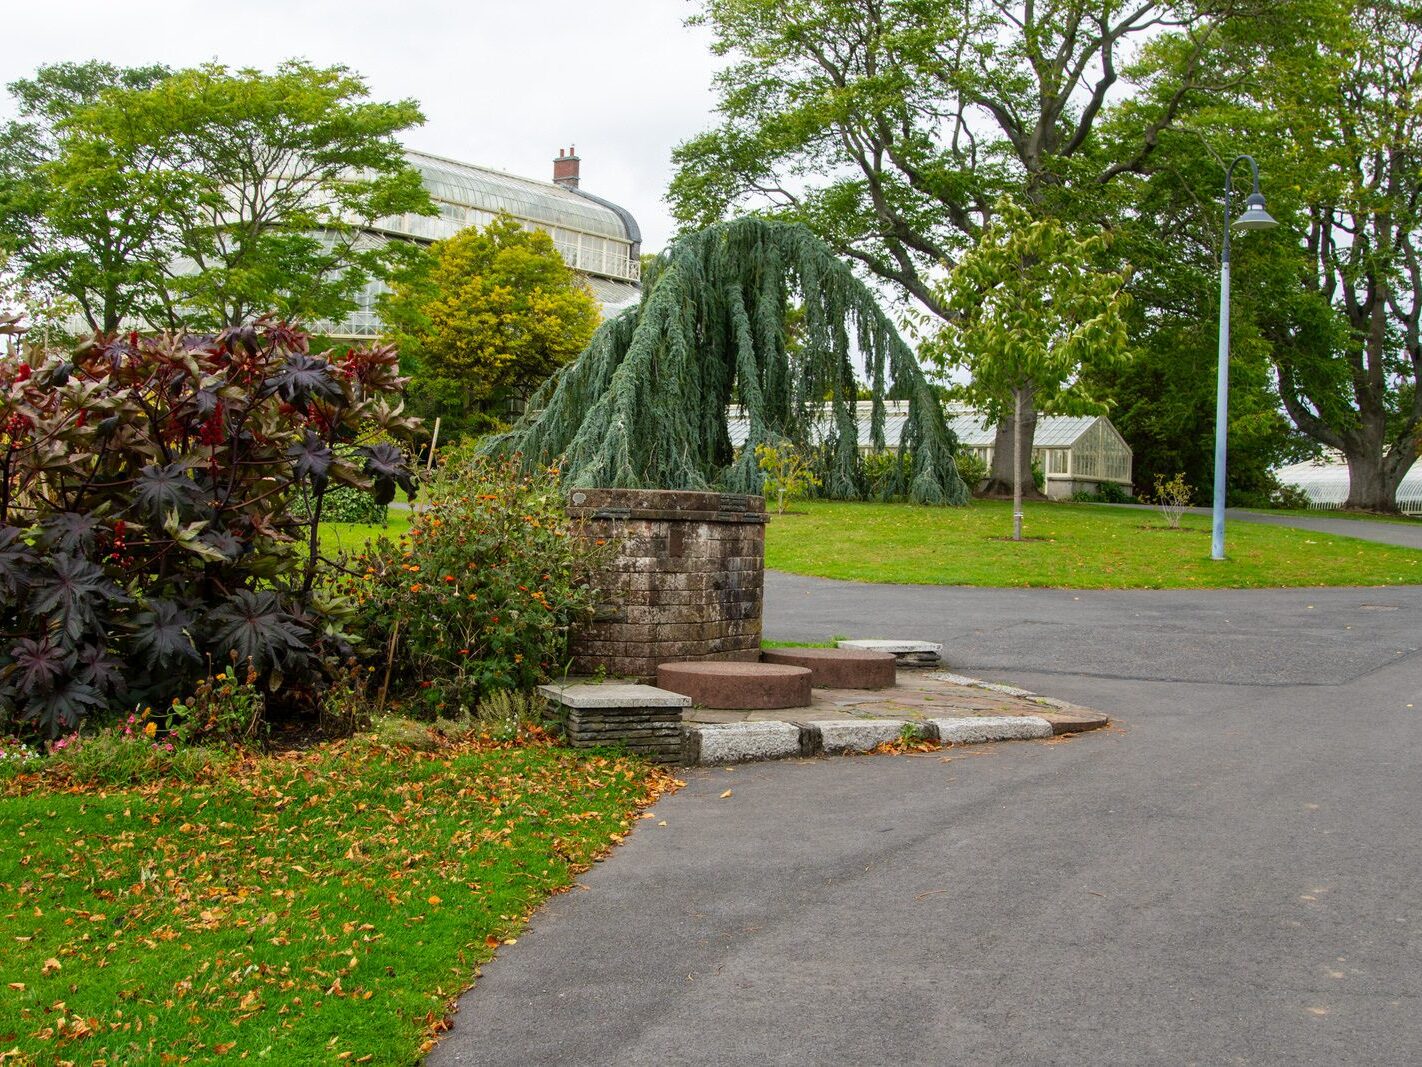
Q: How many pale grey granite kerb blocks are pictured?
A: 3